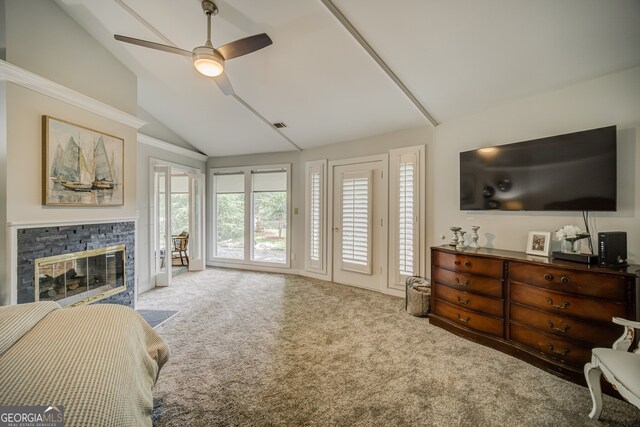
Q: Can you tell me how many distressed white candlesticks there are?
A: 3